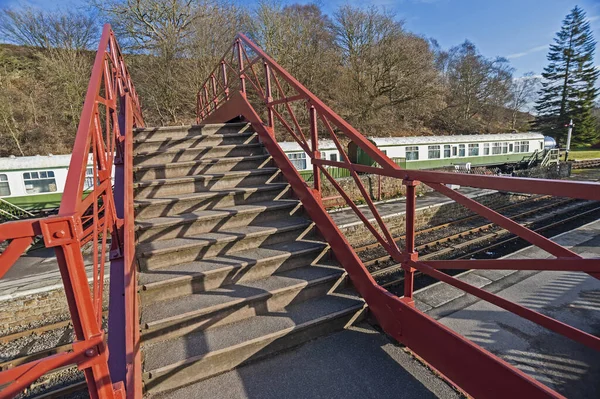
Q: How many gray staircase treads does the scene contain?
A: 11